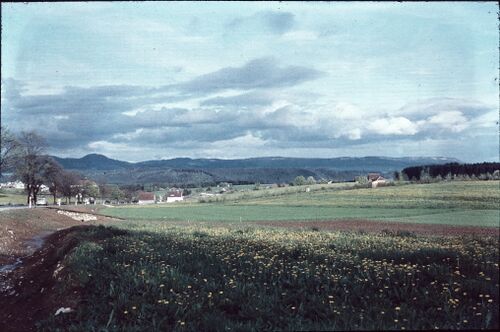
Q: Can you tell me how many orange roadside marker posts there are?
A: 0